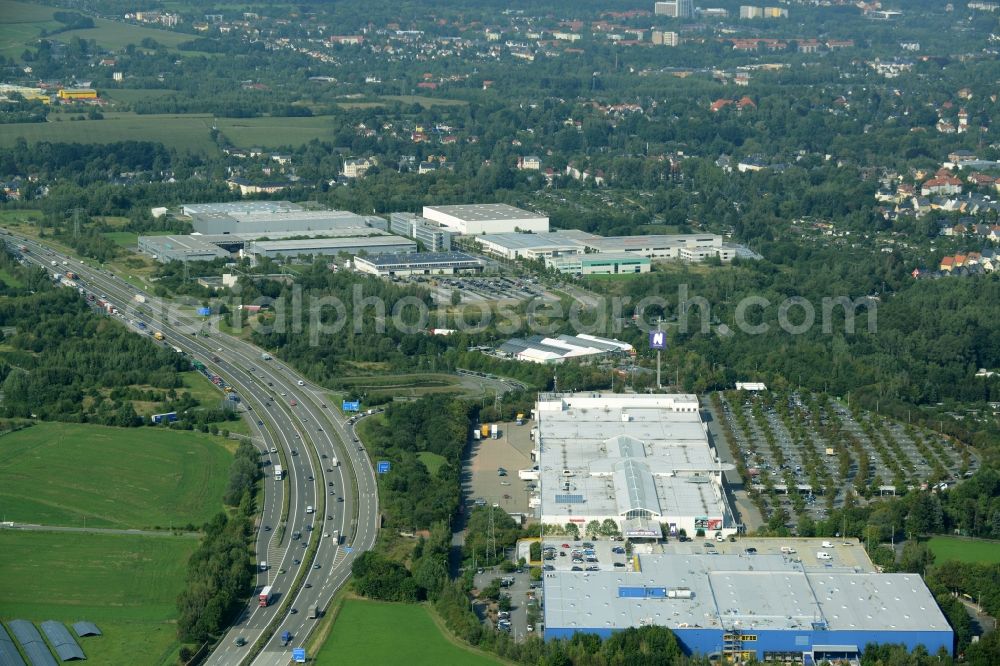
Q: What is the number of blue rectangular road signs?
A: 5